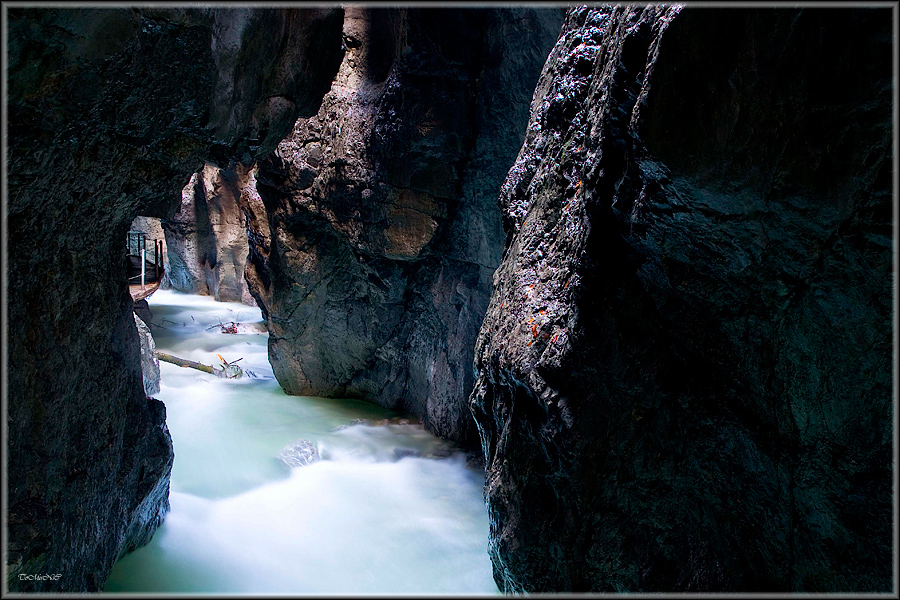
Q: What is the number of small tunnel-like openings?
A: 1